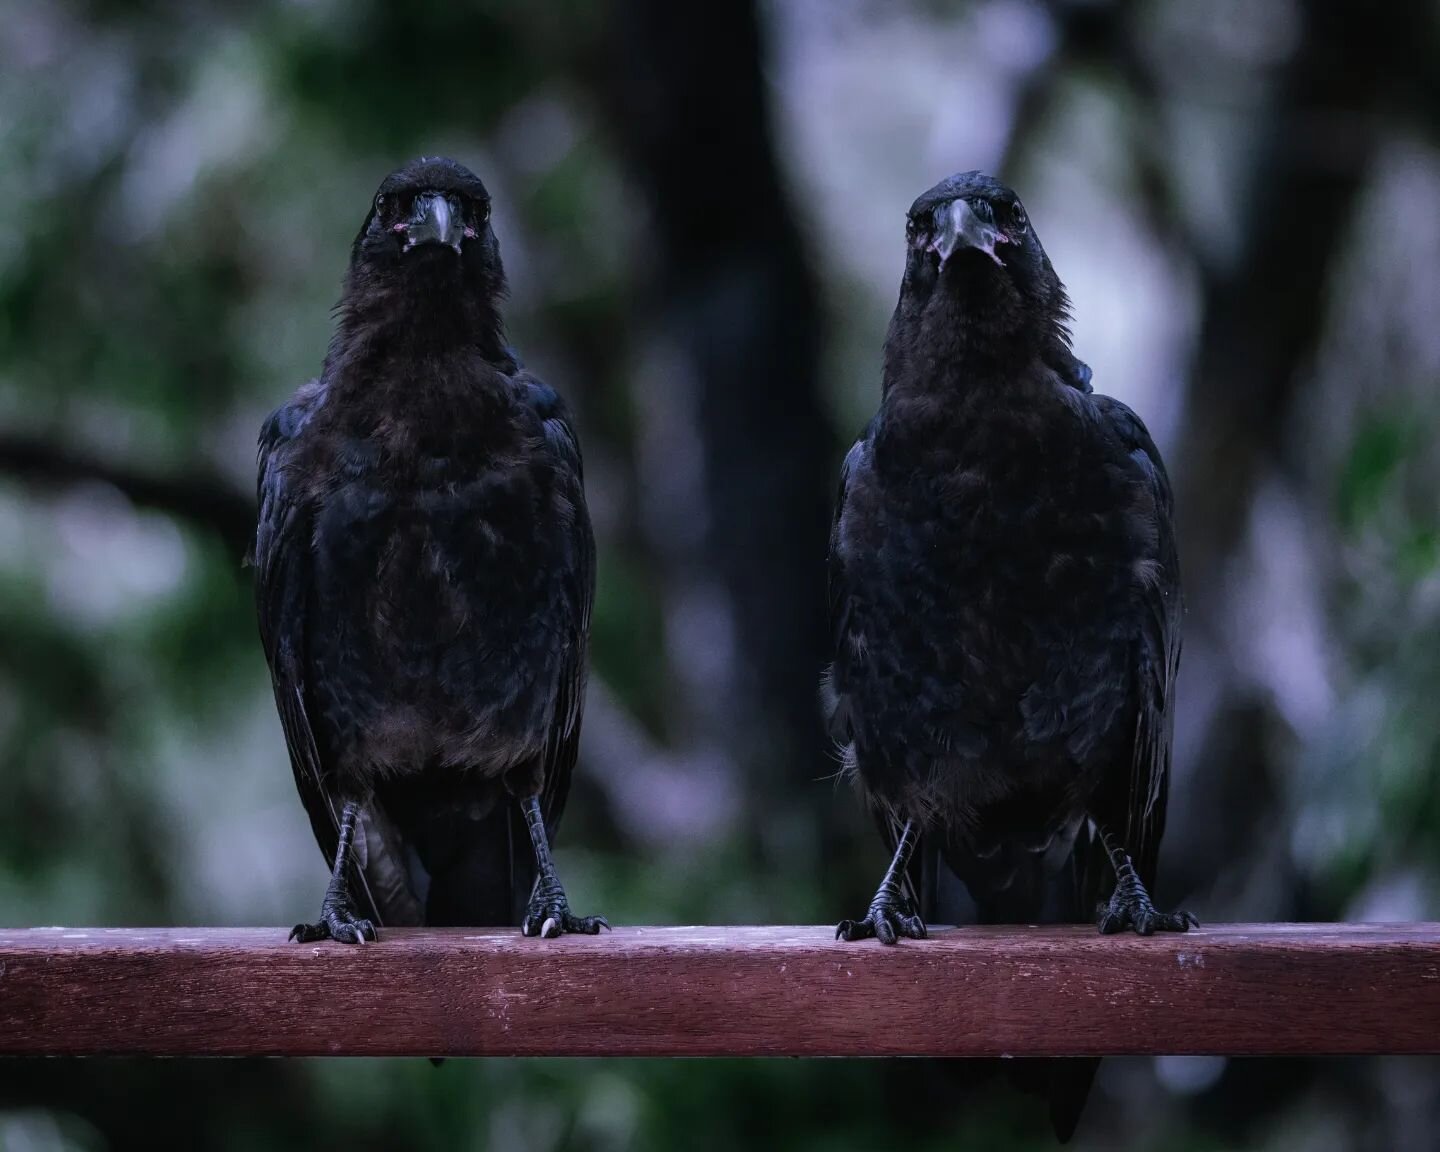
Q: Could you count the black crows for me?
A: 2